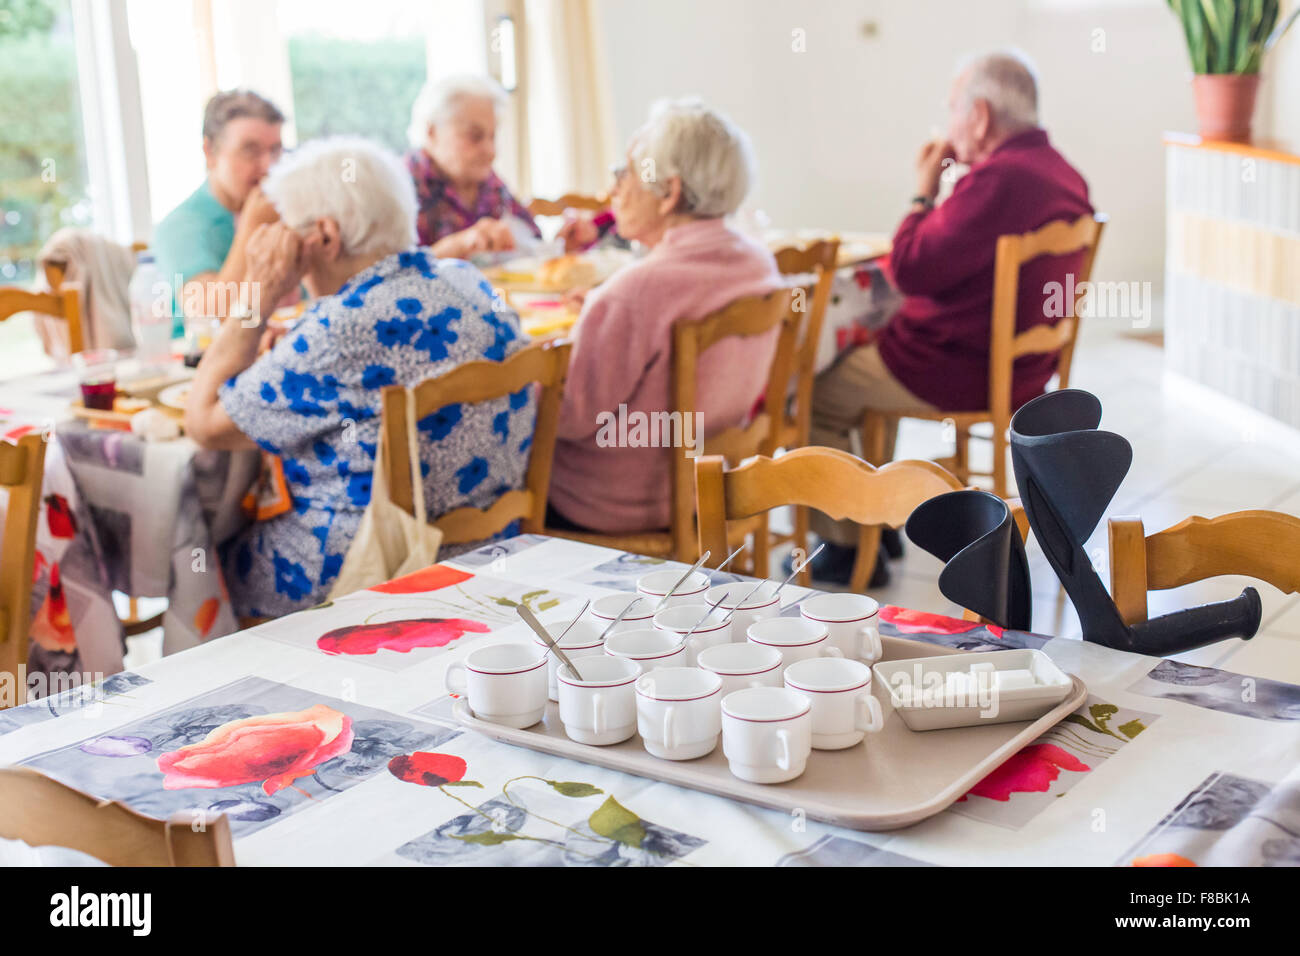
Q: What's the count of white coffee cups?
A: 14